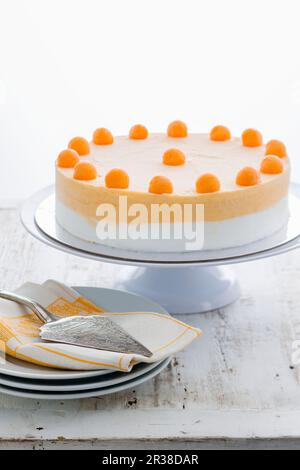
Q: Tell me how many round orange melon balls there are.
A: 15